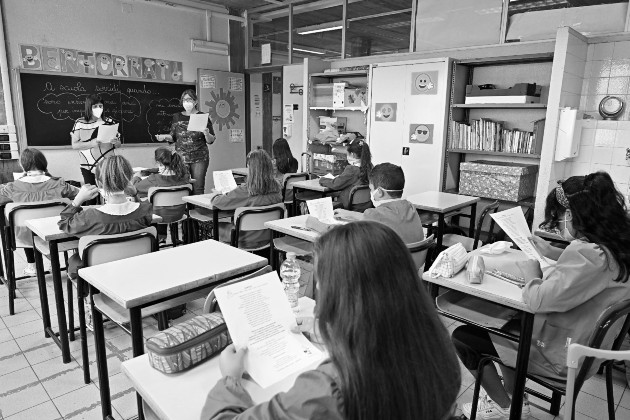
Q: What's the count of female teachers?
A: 2